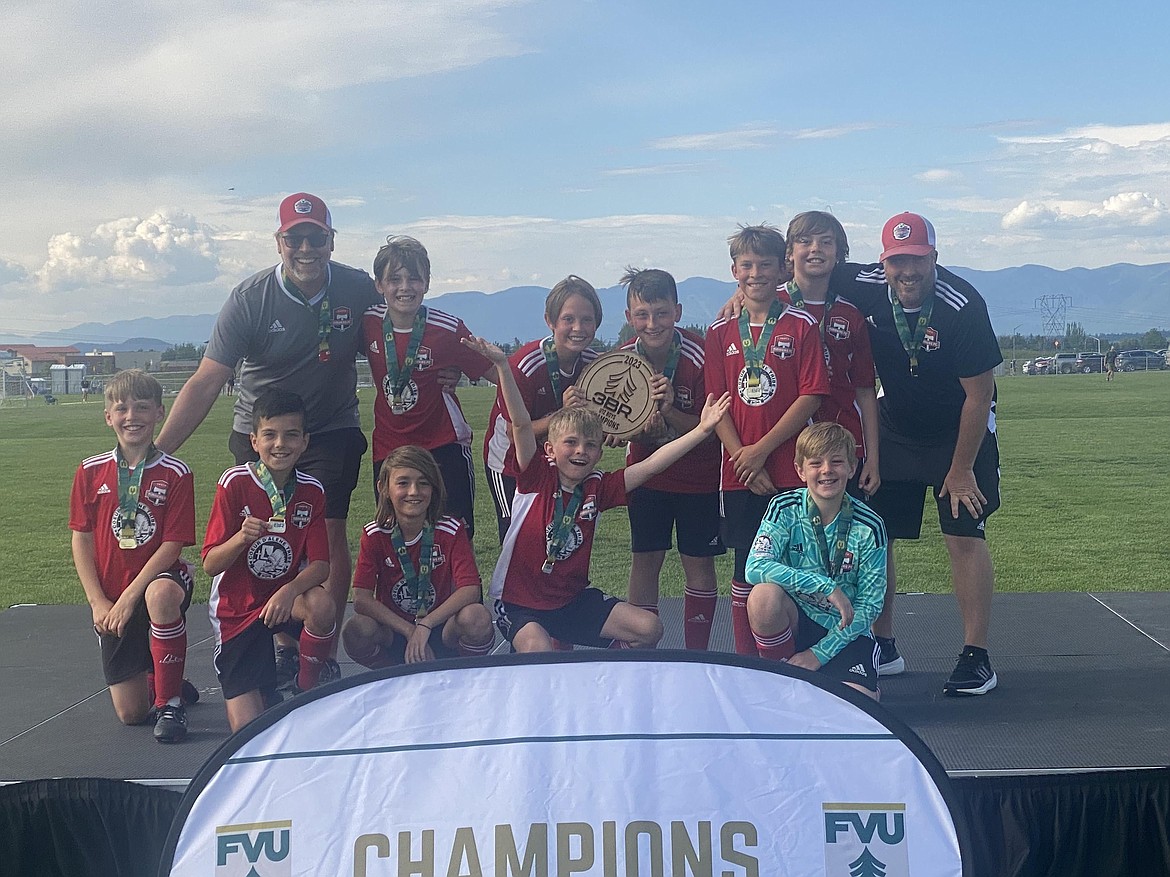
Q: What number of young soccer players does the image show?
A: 10